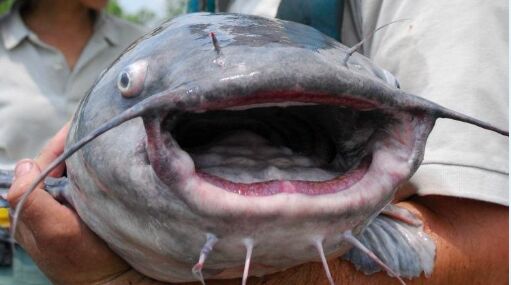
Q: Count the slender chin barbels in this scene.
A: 4